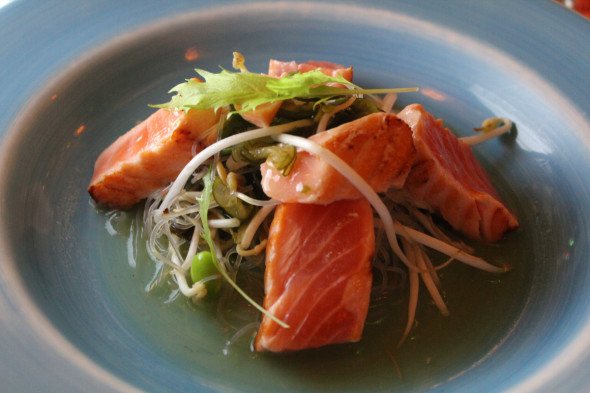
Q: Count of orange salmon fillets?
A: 5